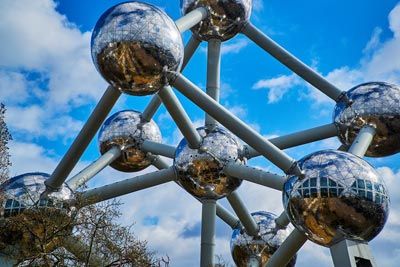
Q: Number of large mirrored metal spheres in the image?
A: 8